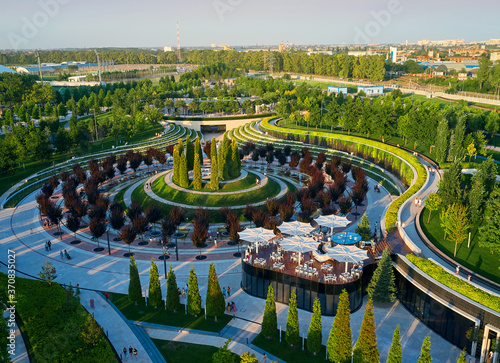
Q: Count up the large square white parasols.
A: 5